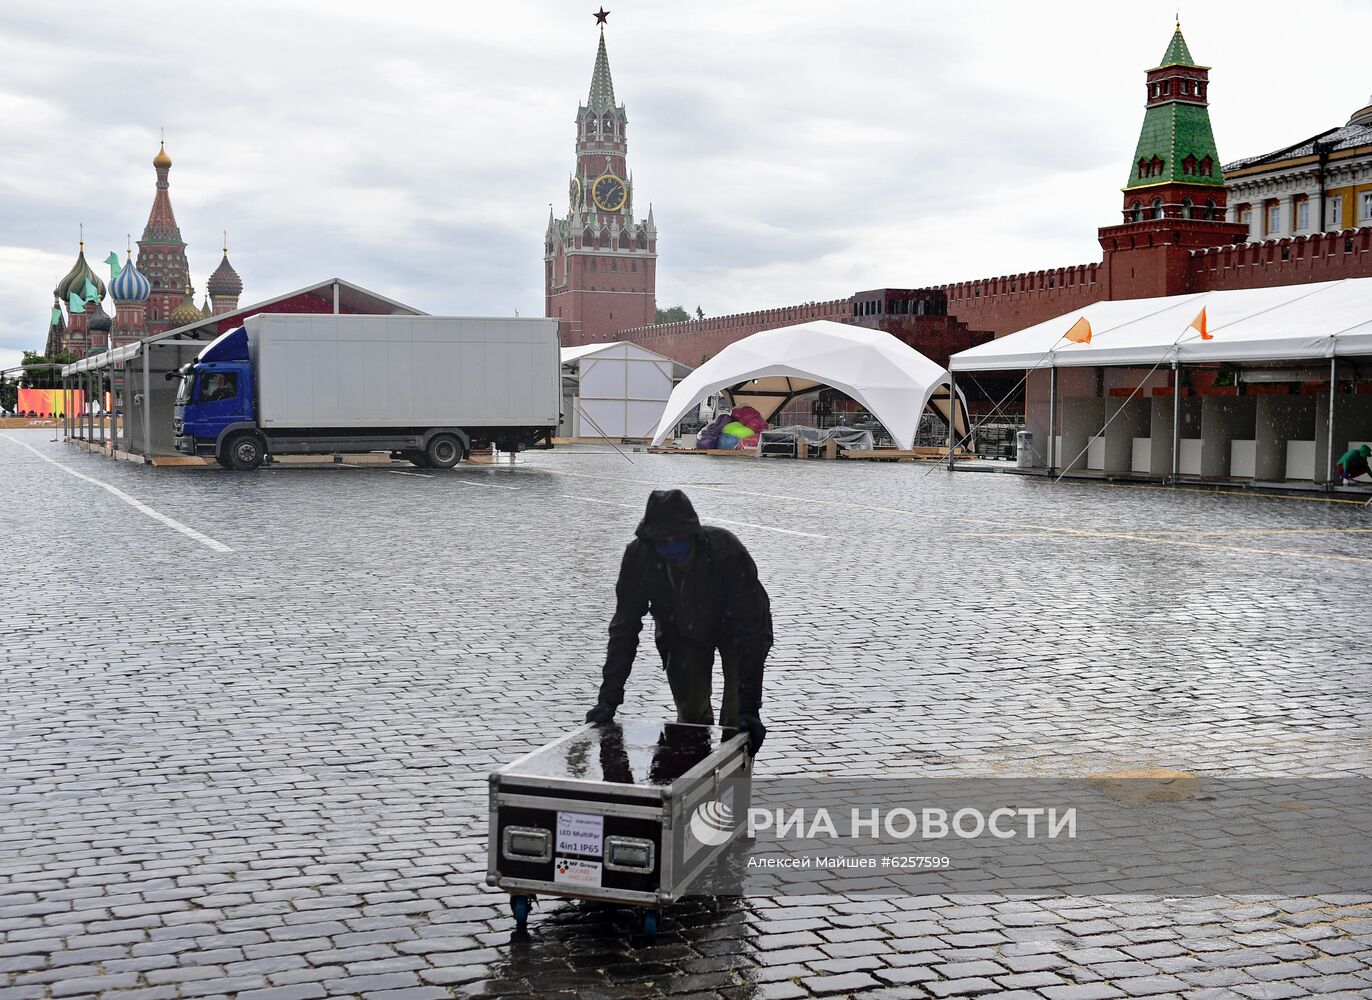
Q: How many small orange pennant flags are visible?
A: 2